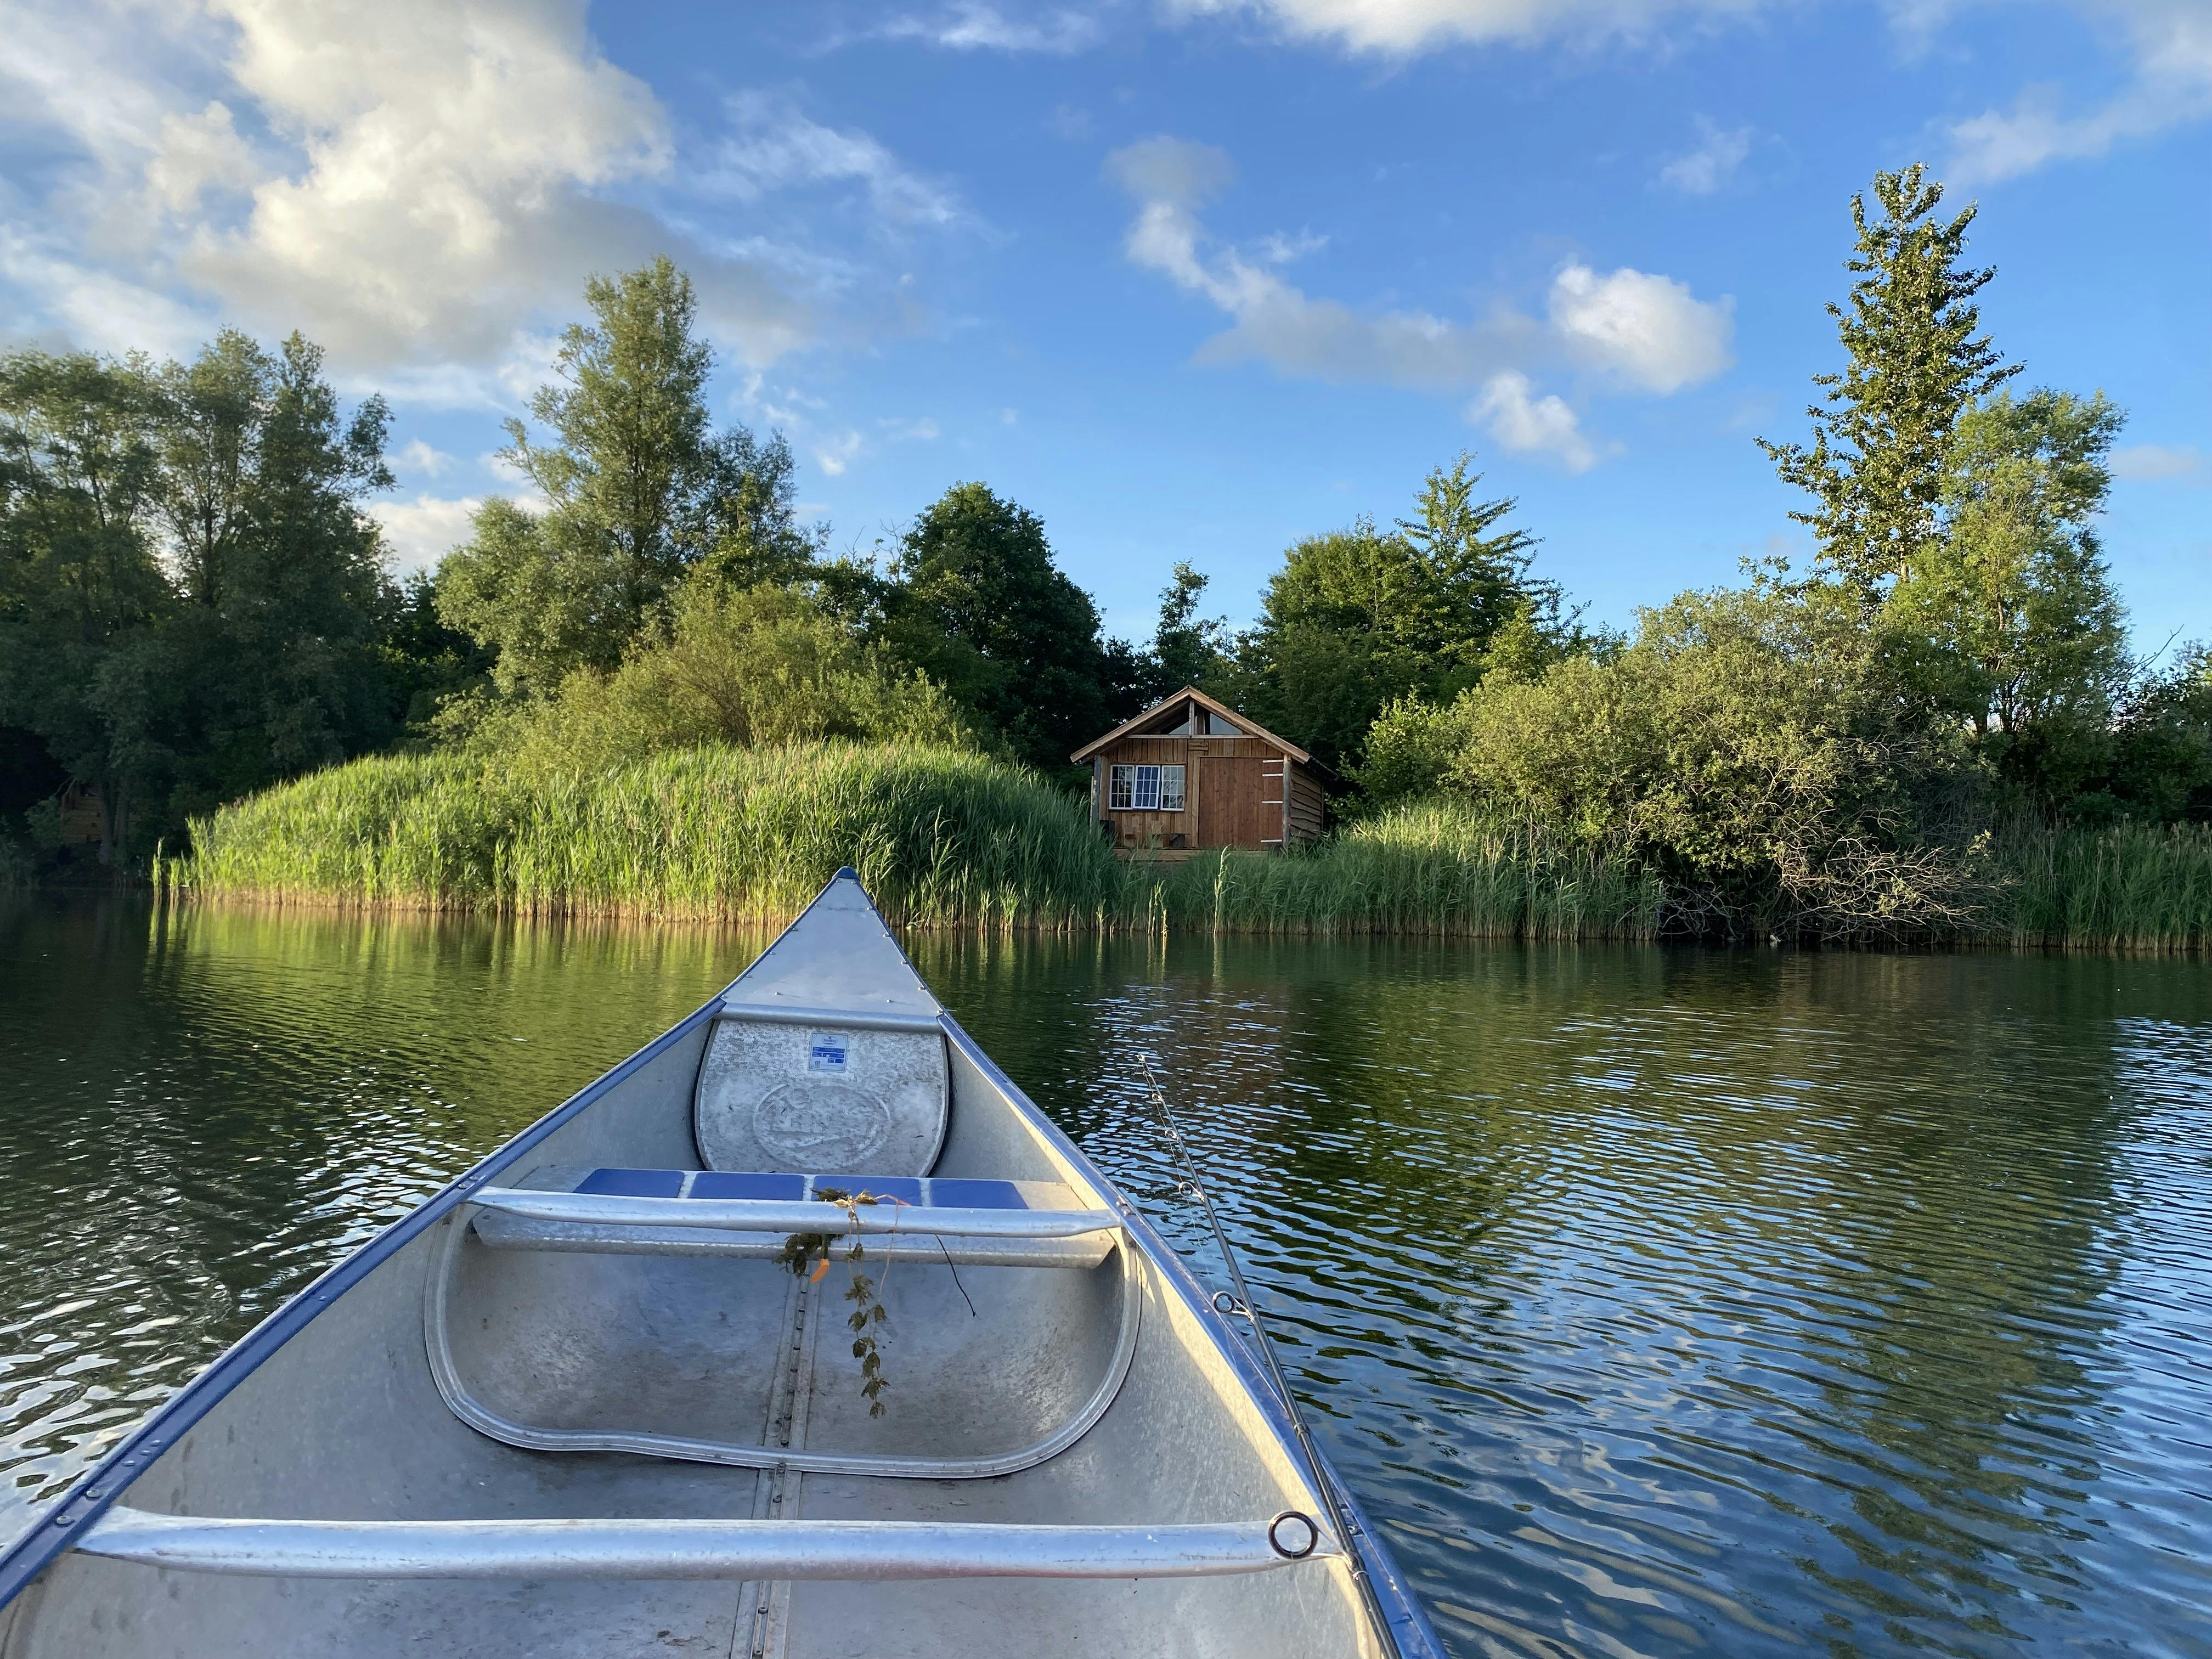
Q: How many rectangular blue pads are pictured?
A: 4